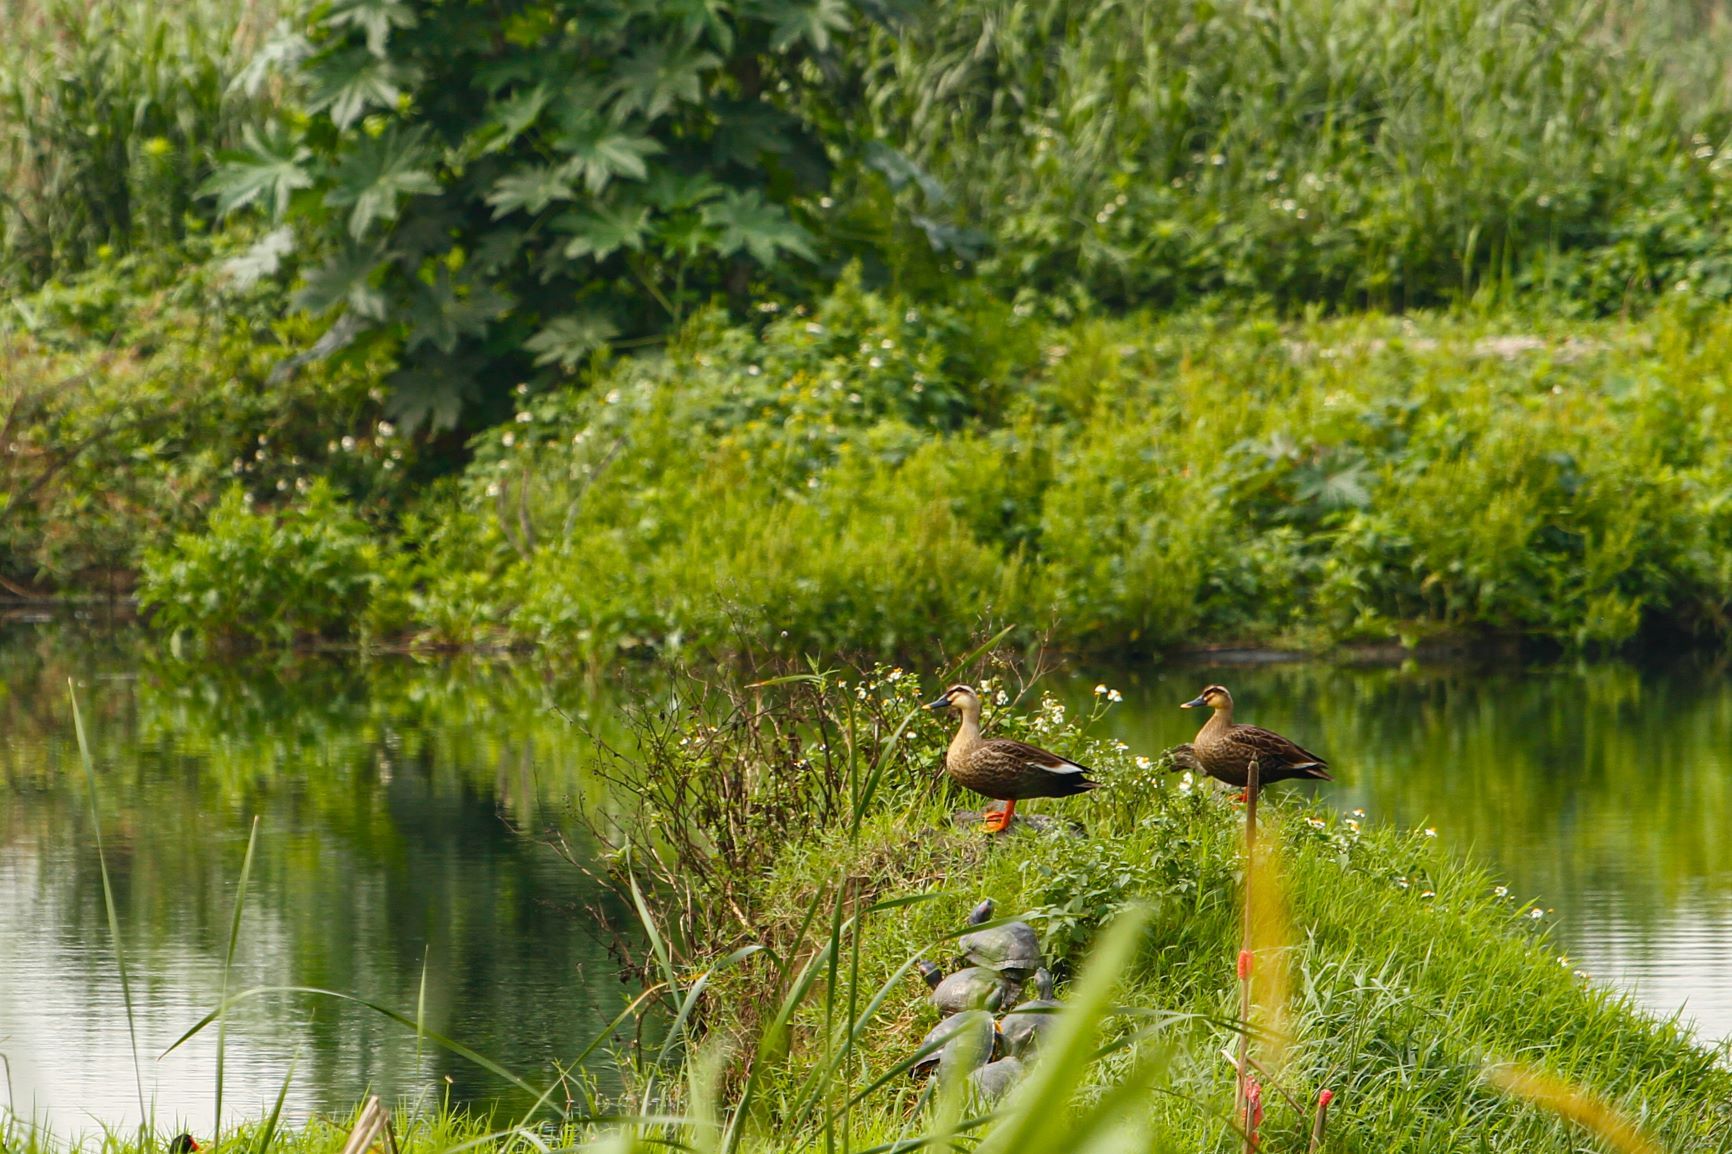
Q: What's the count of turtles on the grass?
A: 5